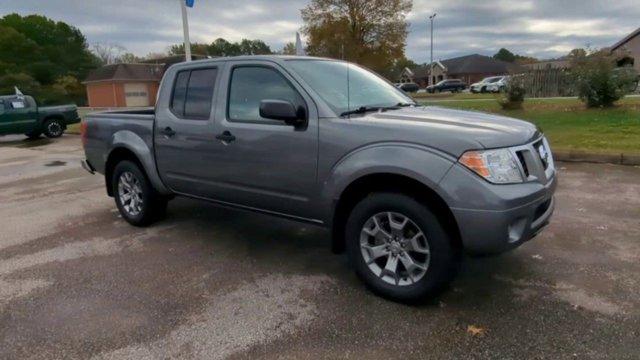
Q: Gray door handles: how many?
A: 0